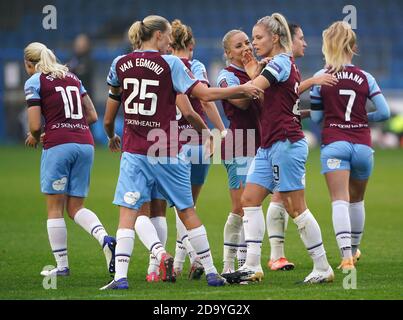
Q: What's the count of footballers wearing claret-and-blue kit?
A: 7